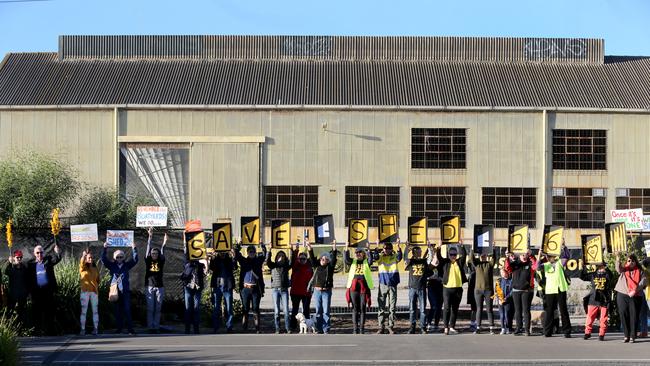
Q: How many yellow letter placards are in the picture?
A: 8